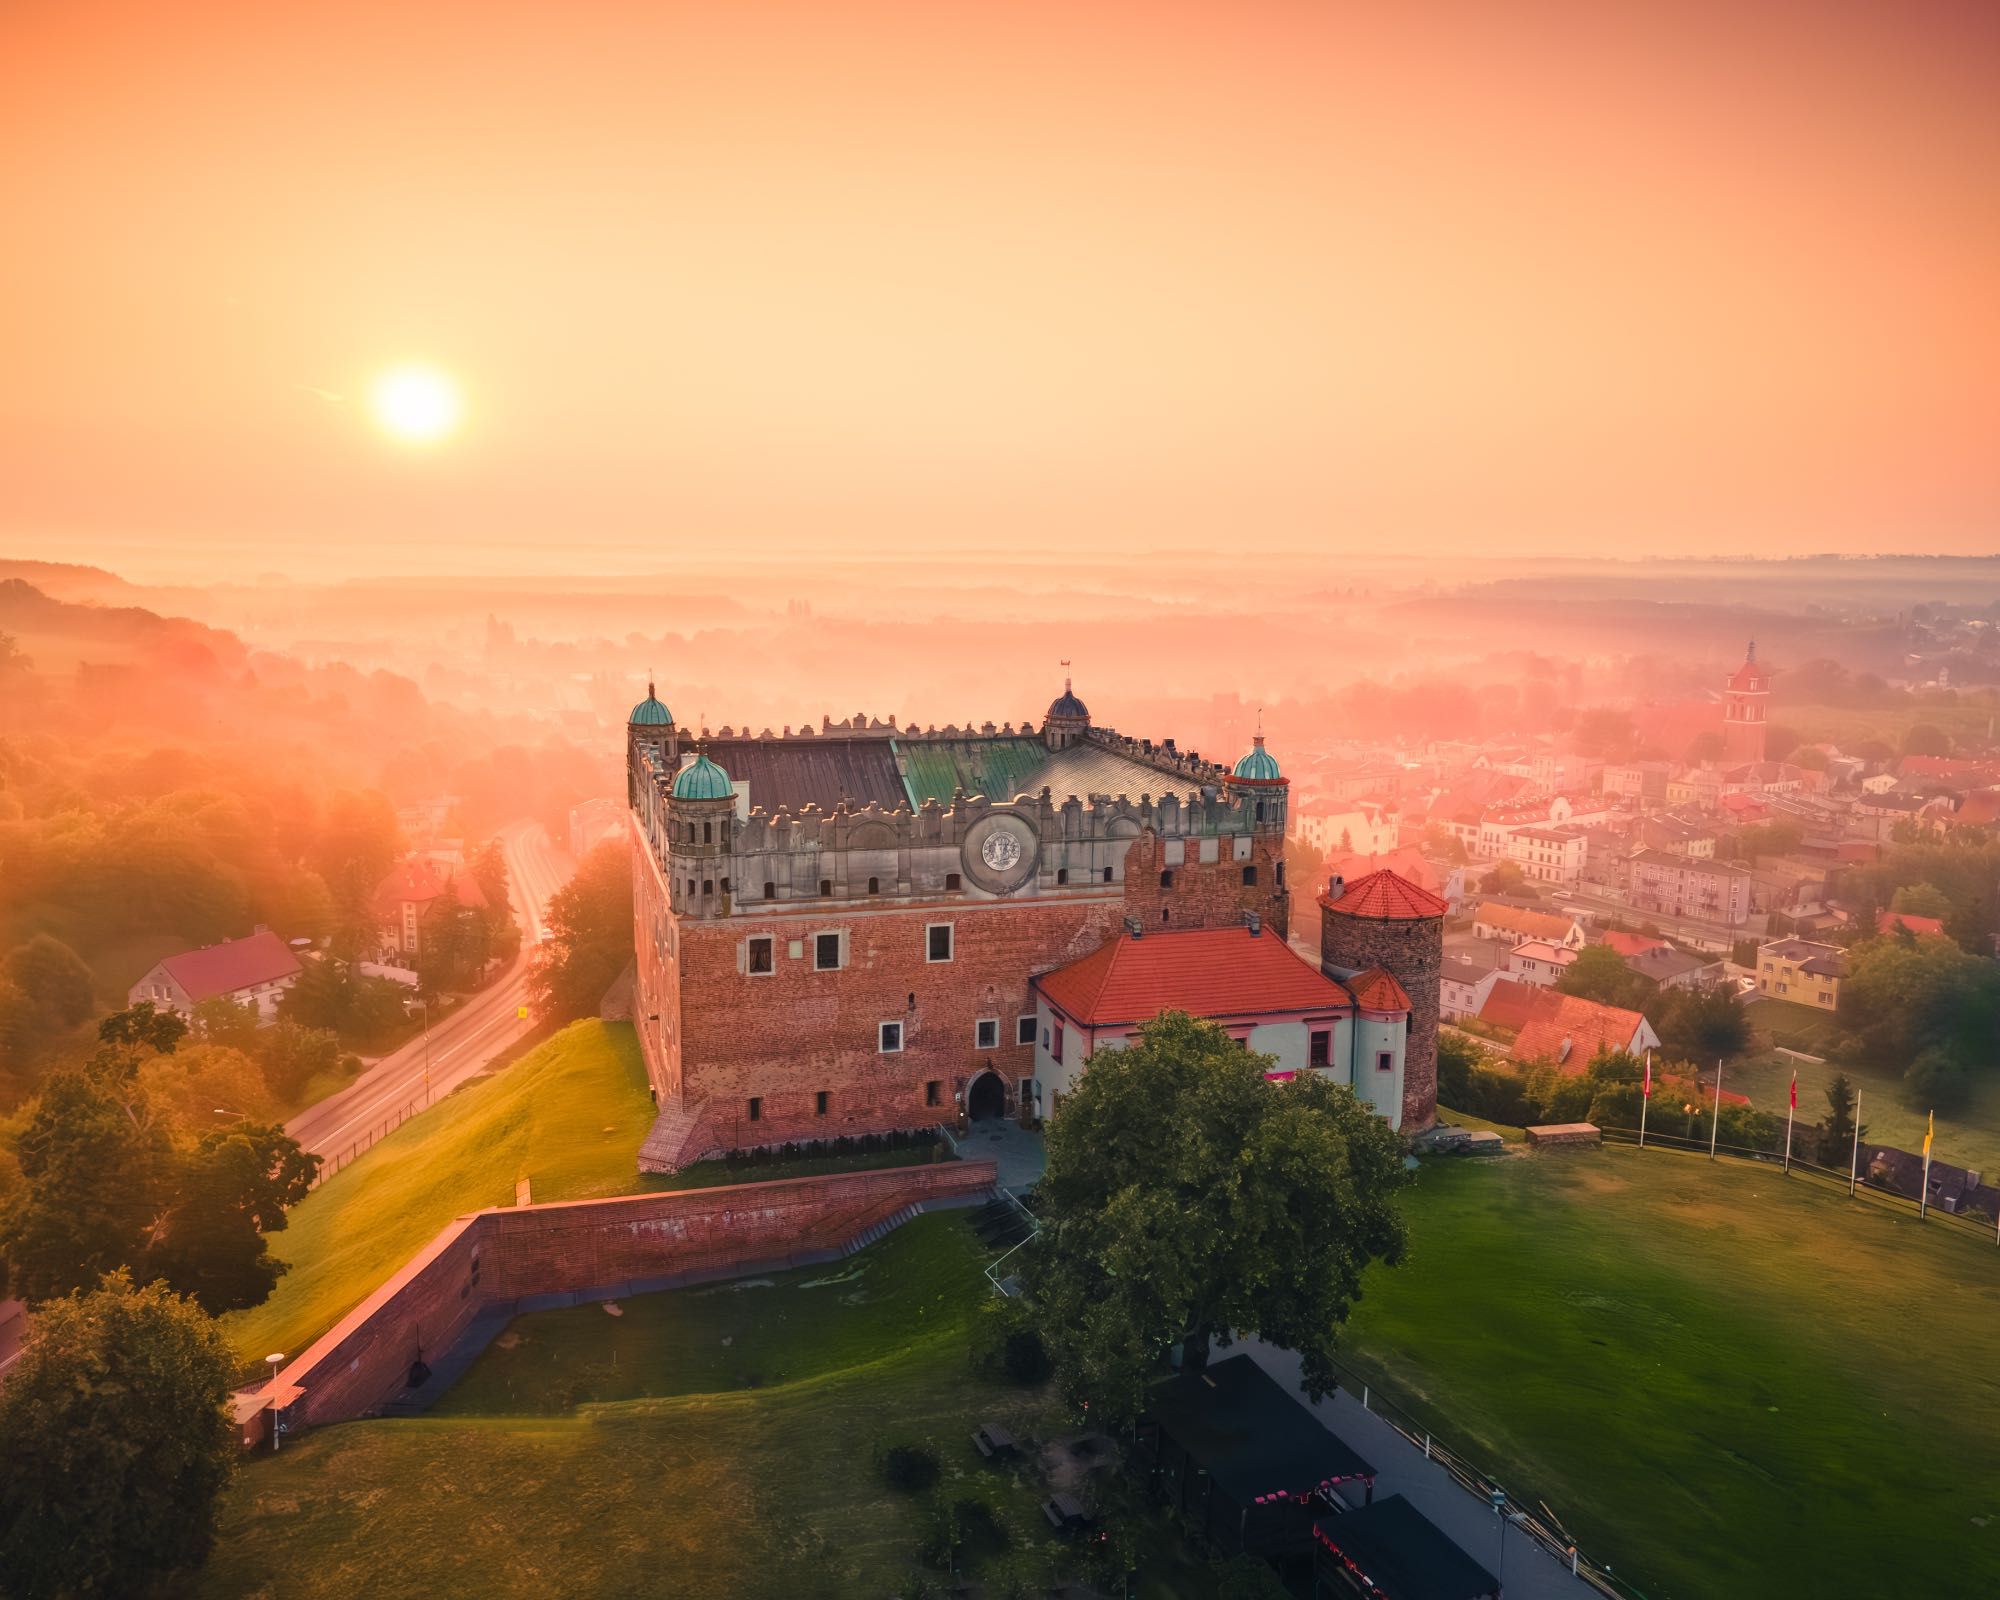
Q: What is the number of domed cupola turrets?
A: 4